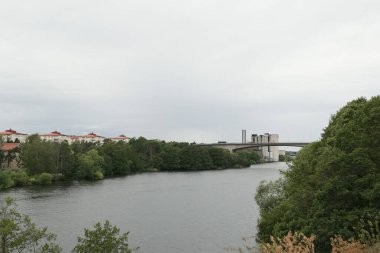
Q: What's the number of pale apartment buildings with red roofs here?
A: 4